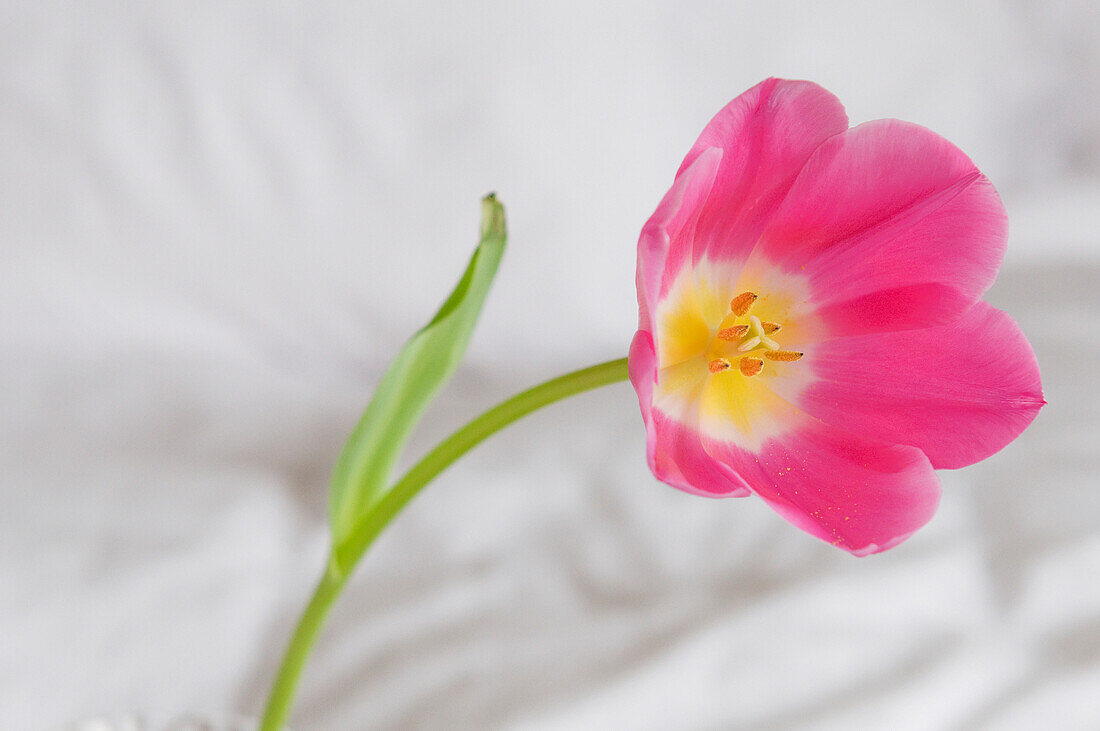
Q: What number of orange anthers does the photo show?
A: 6